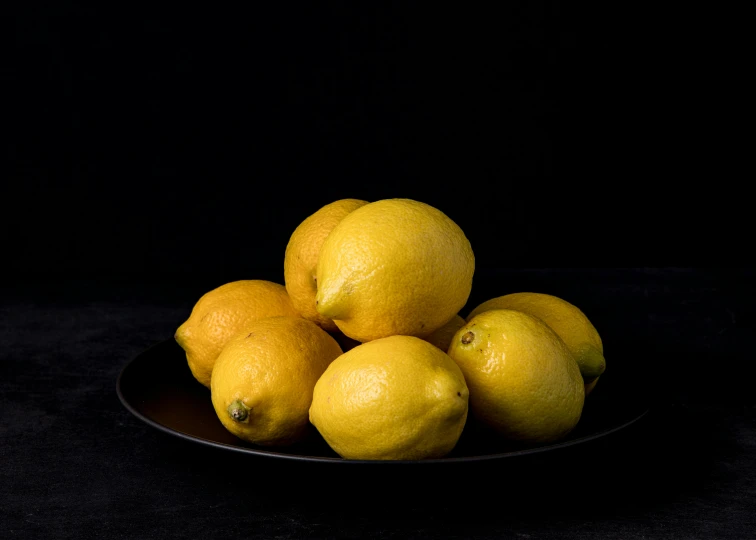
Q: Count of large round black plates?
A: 1